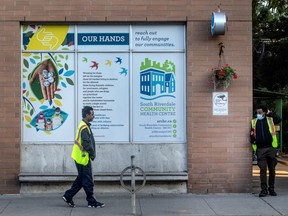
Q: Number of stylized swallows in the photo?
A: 5